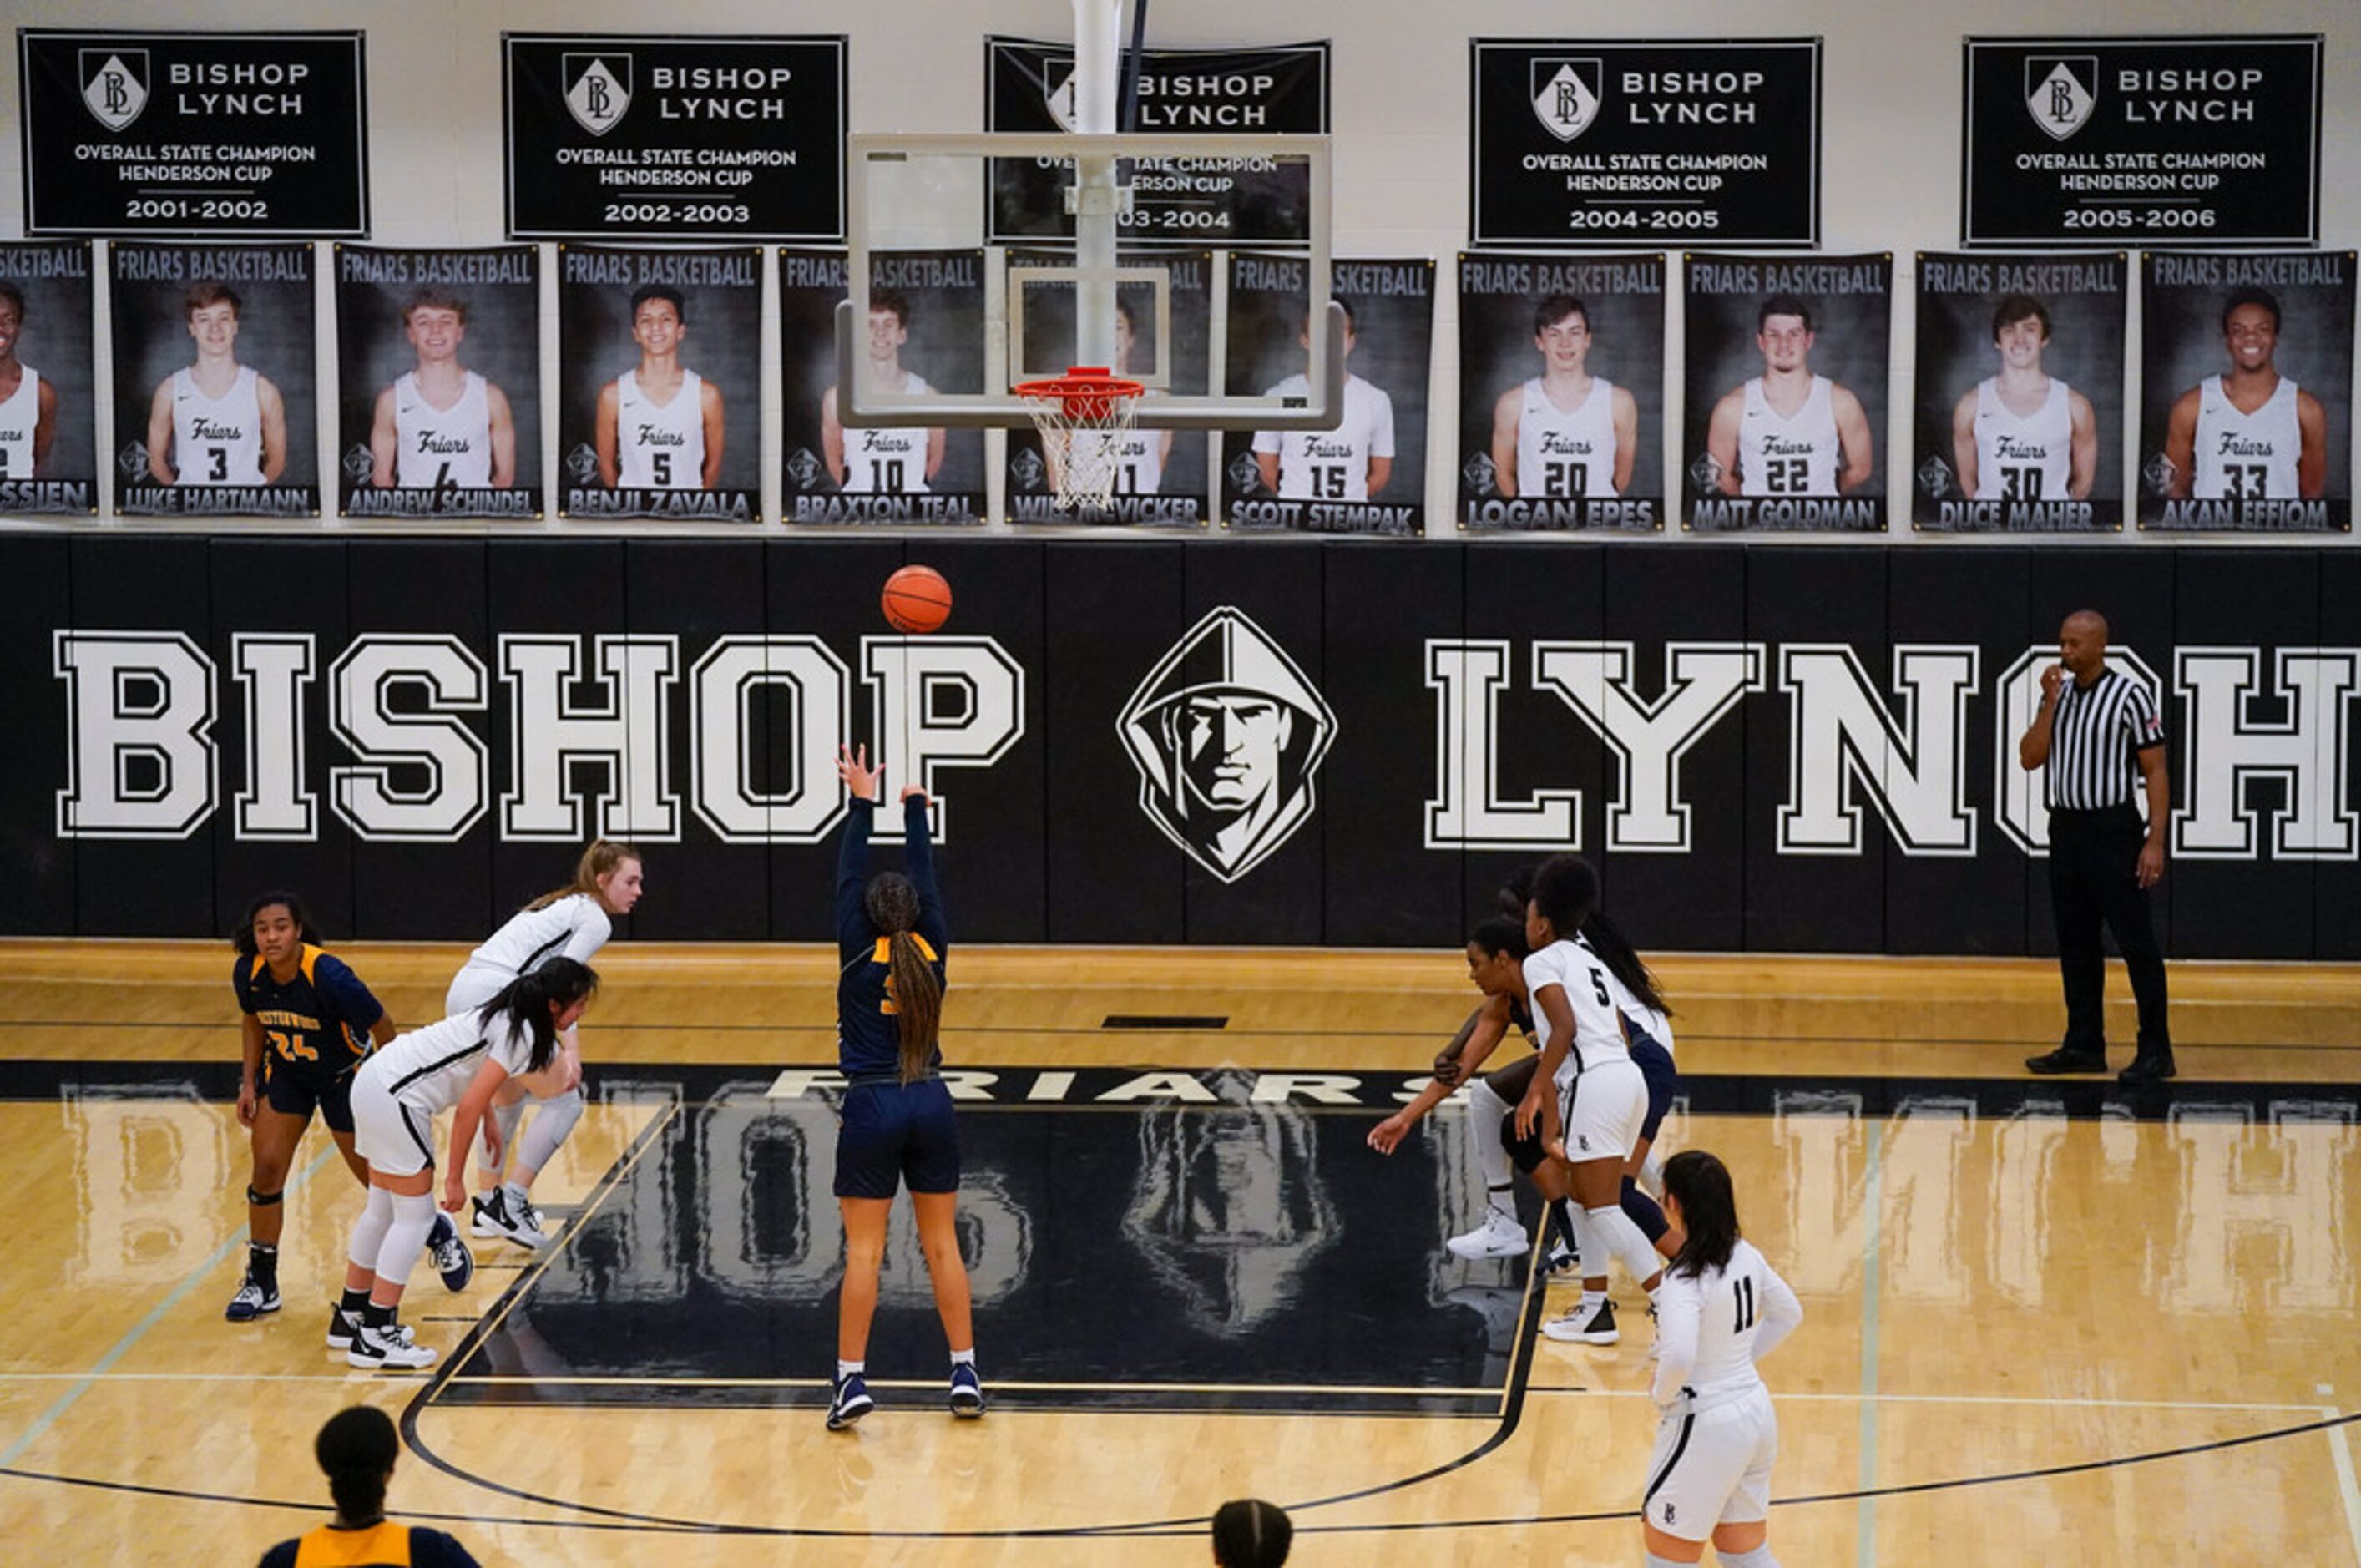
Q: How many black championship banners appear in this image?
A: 5